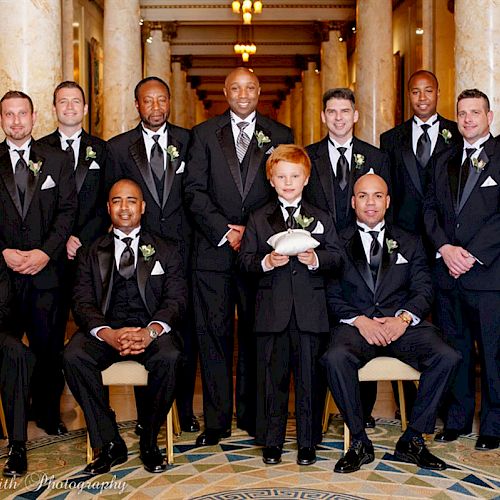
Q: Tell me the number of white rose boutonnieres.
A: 10